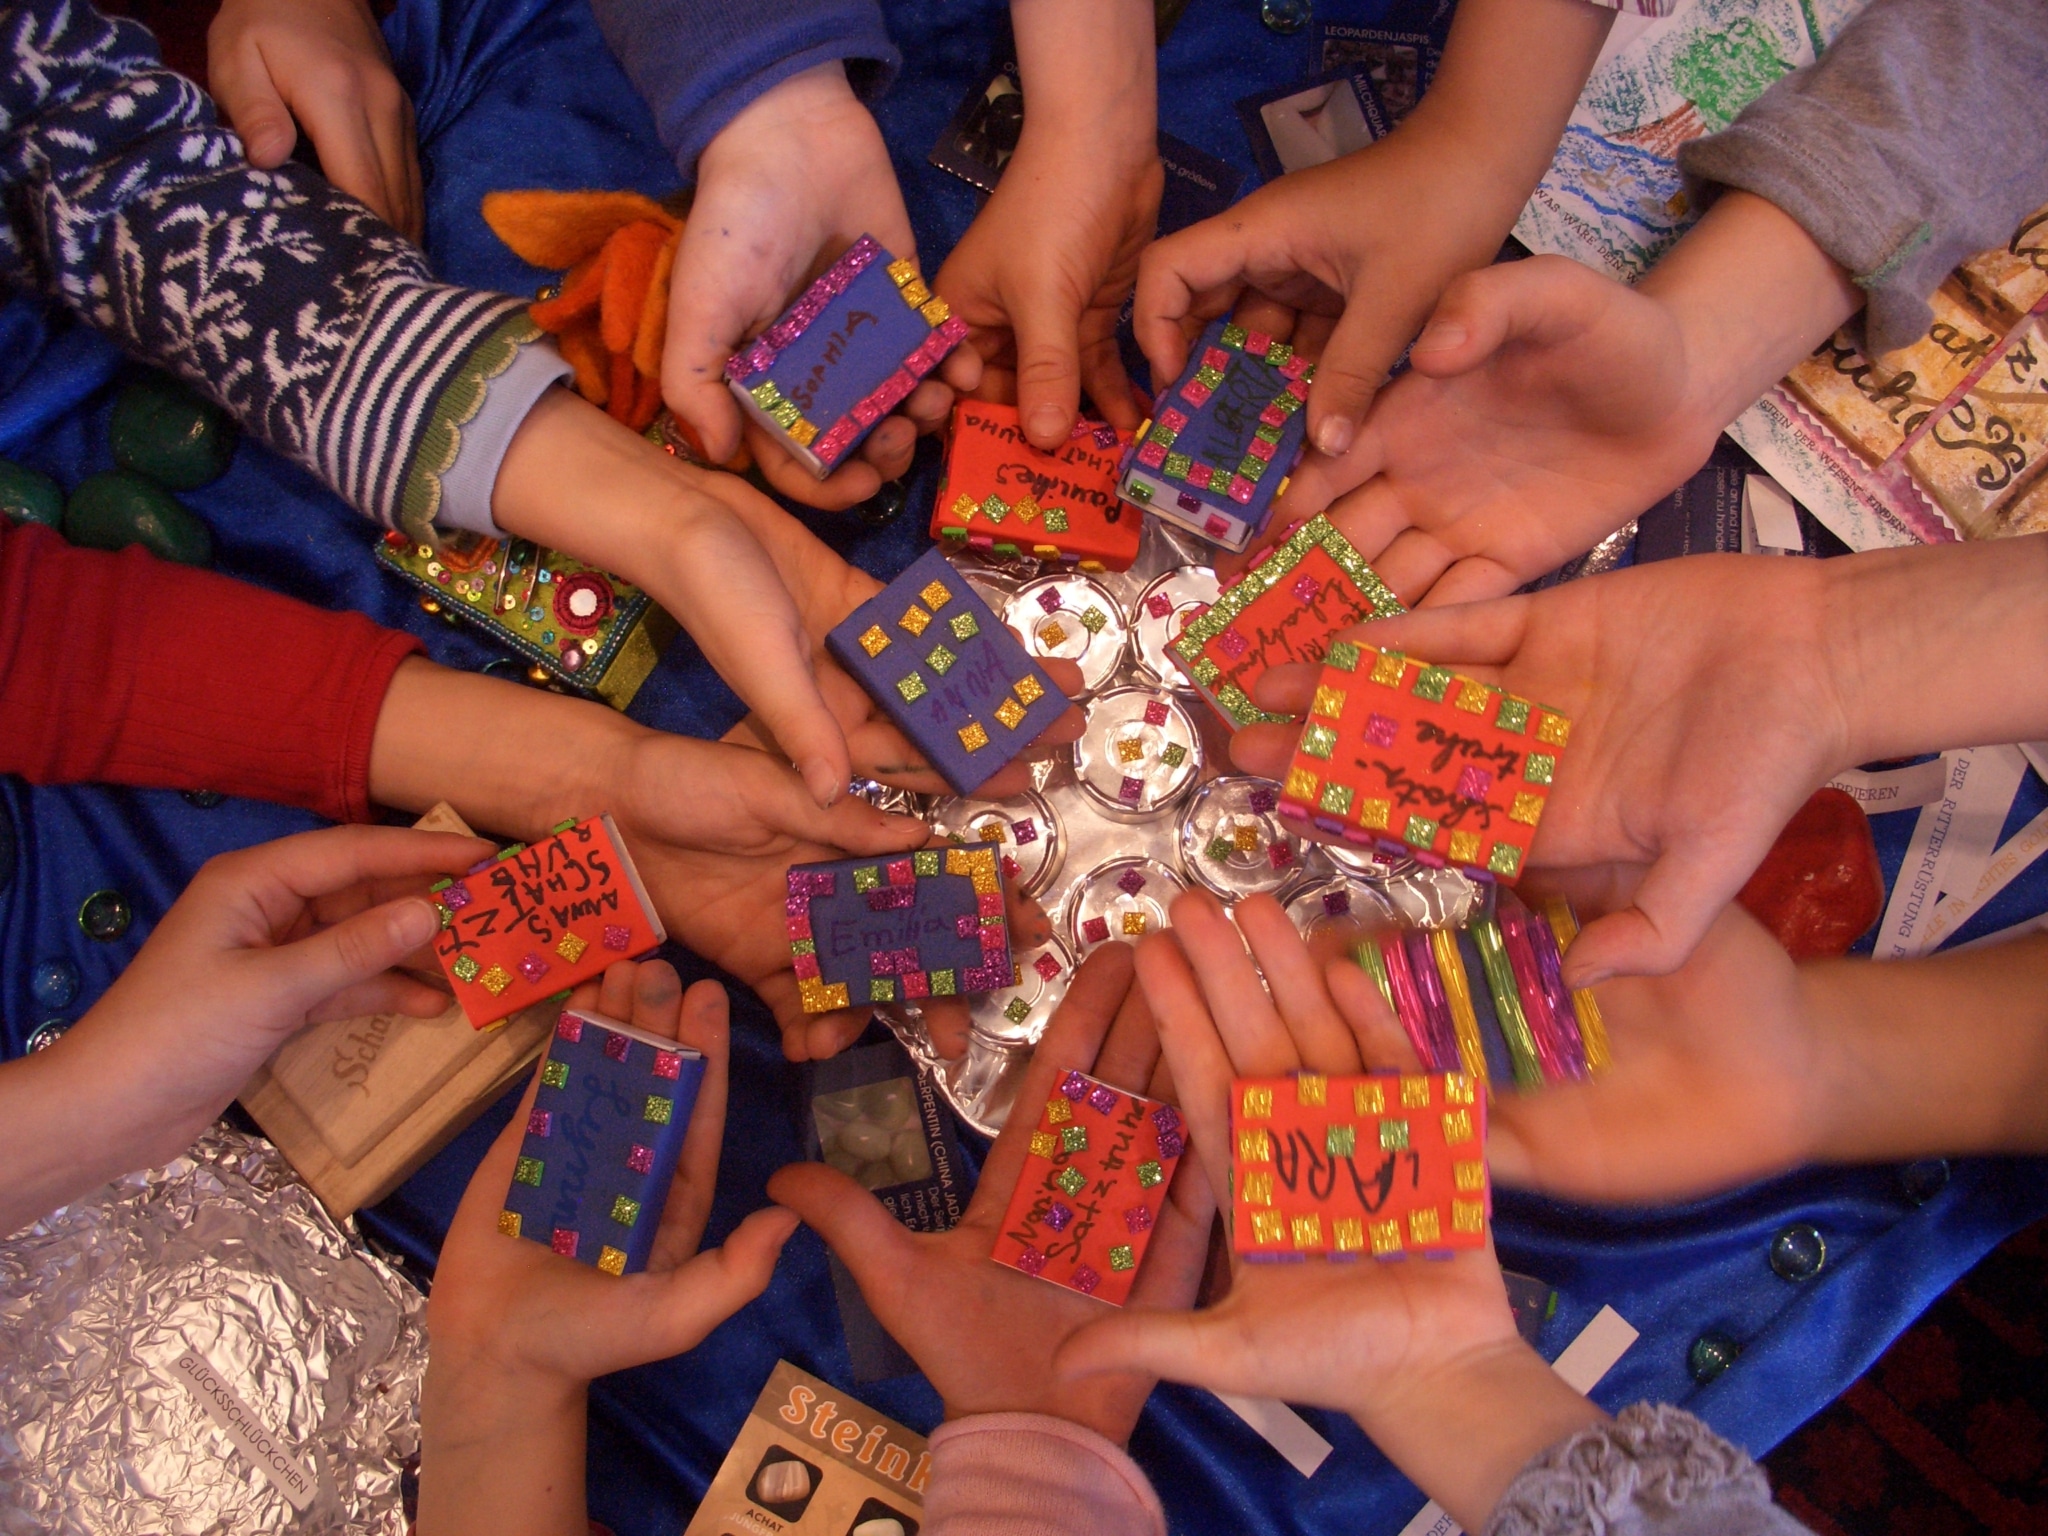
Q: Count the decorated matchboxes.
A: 12